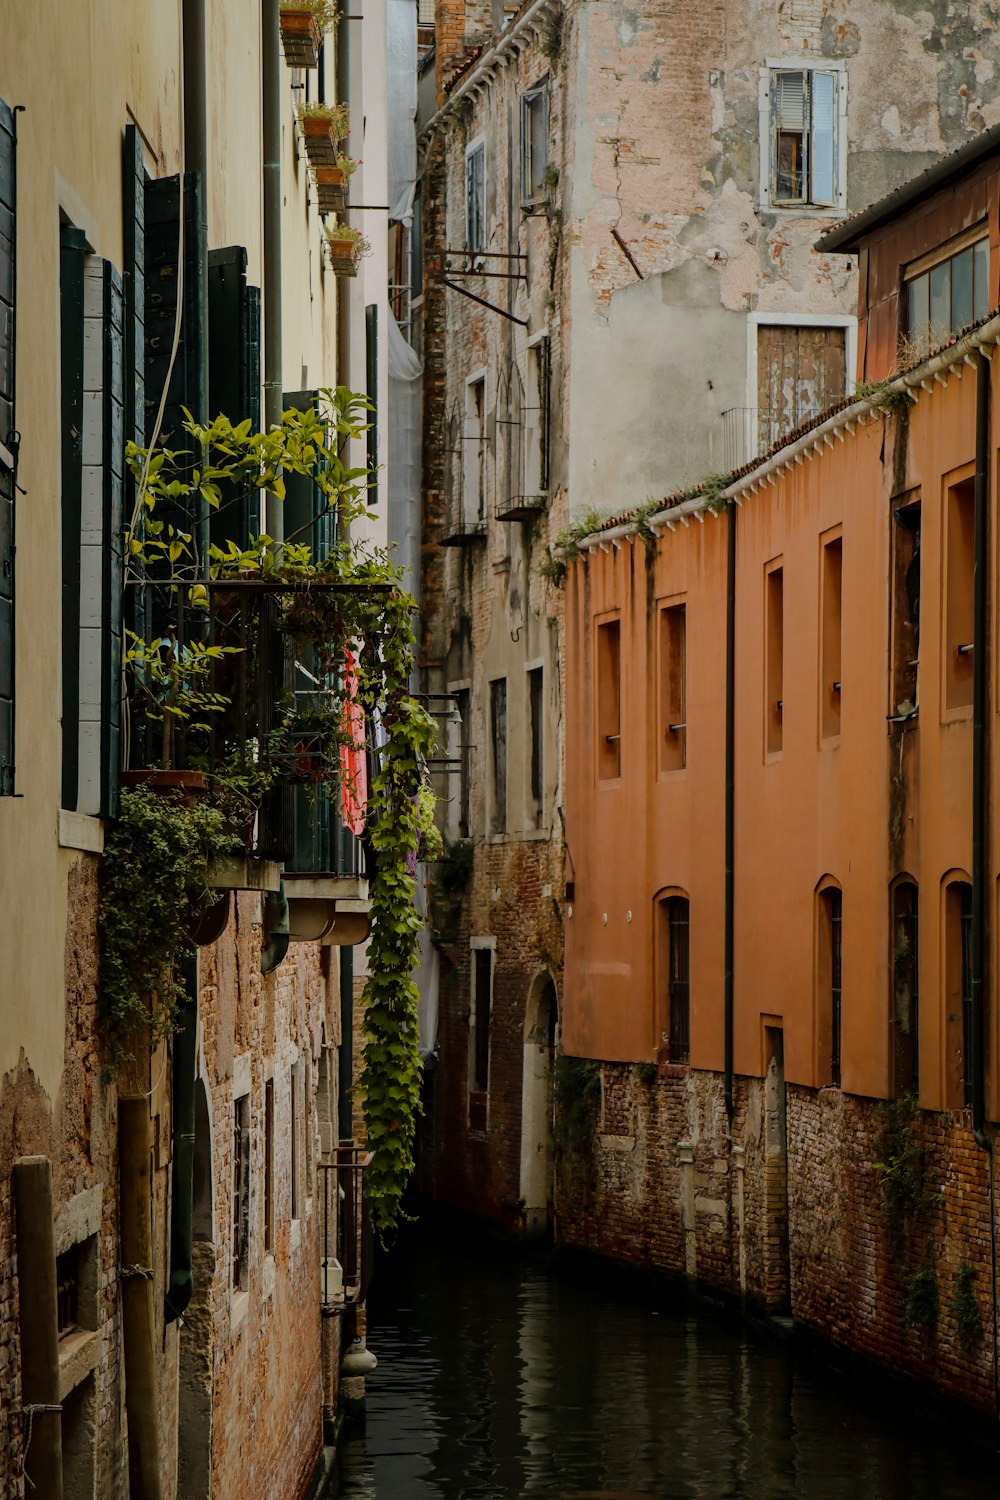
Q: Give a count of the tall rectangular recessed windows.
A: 6